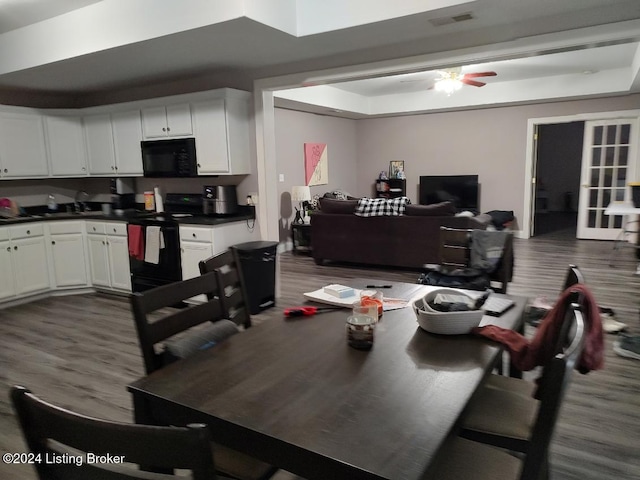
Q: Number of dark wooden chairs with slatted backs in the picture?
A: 6